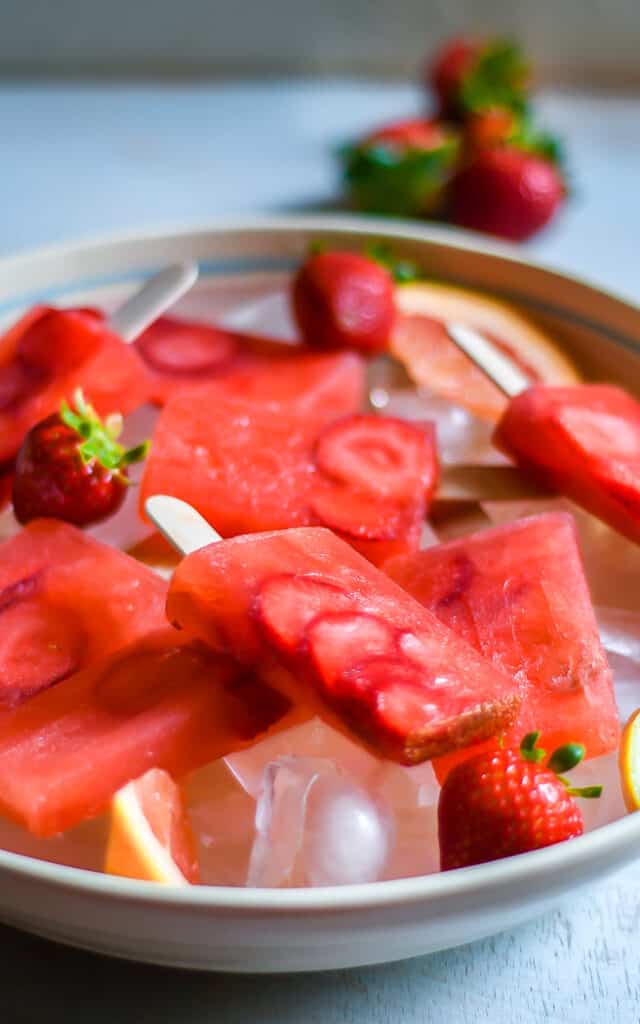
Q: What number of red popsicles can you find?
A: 8